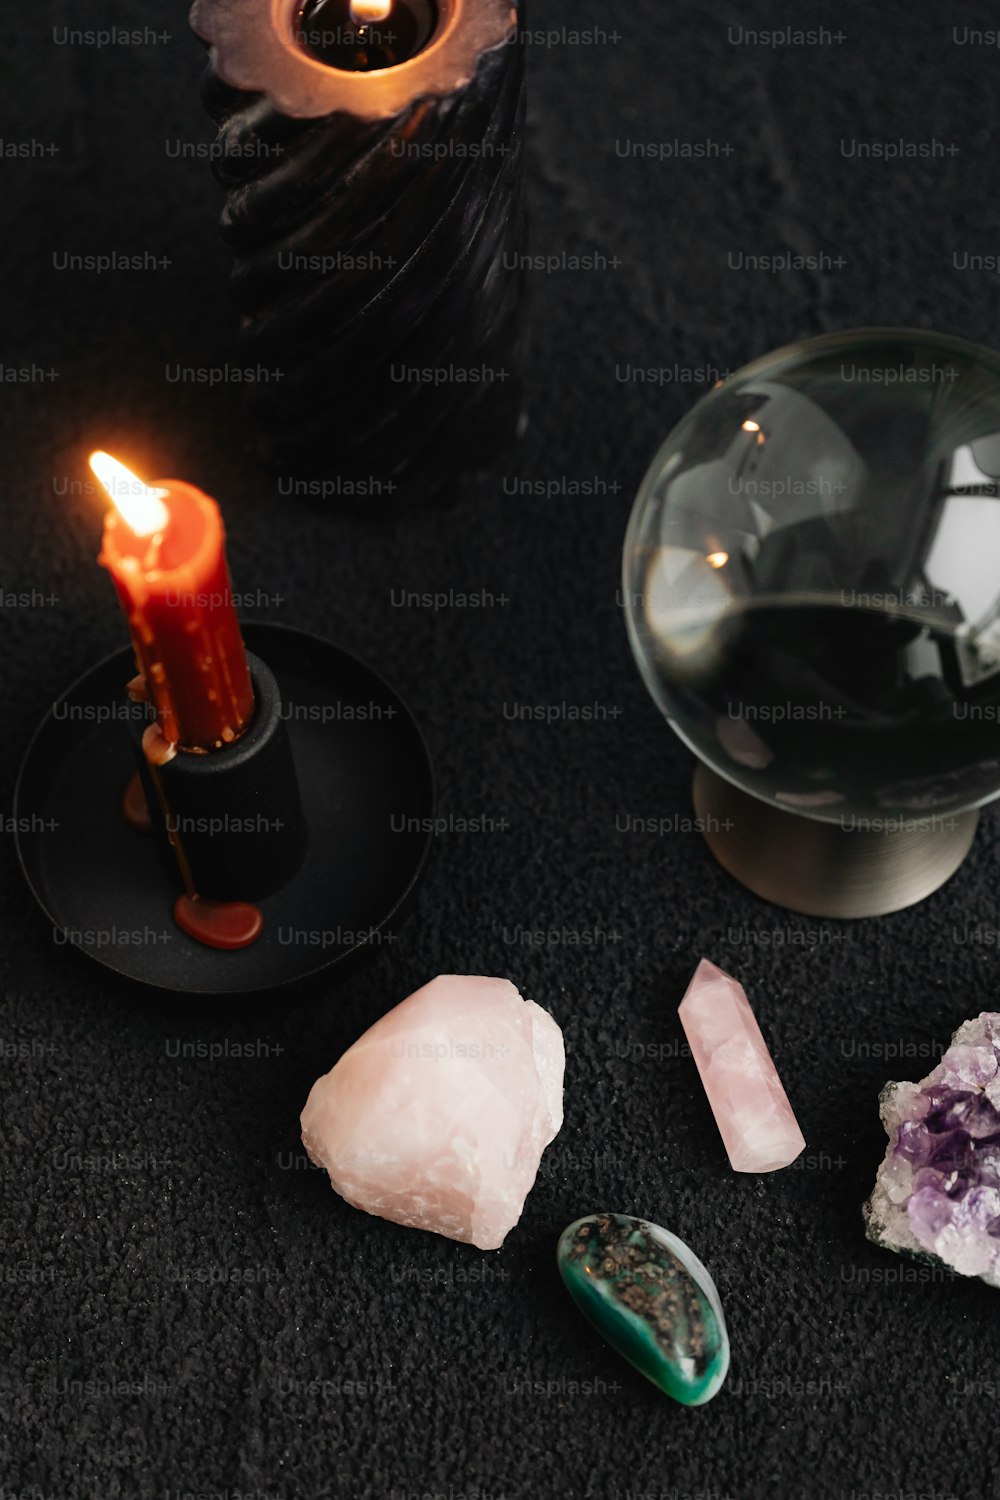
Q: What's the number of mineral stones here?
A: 4